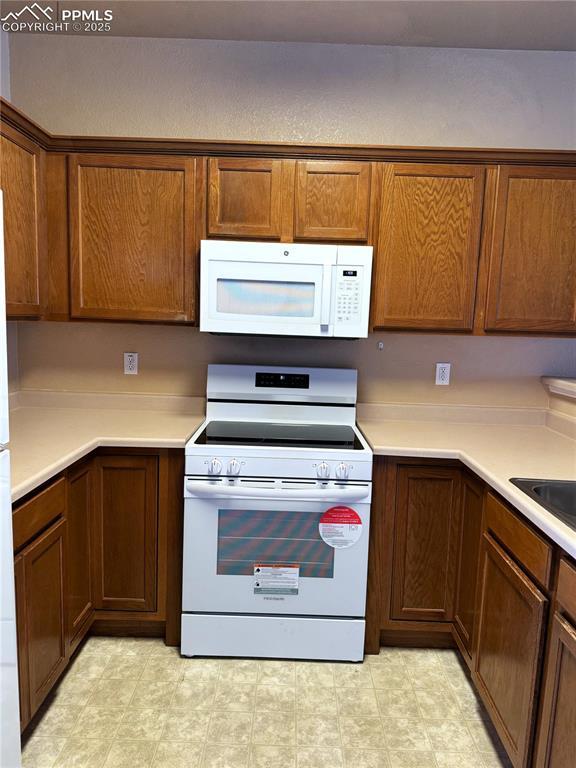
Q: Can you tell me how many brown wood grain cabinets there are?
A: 13